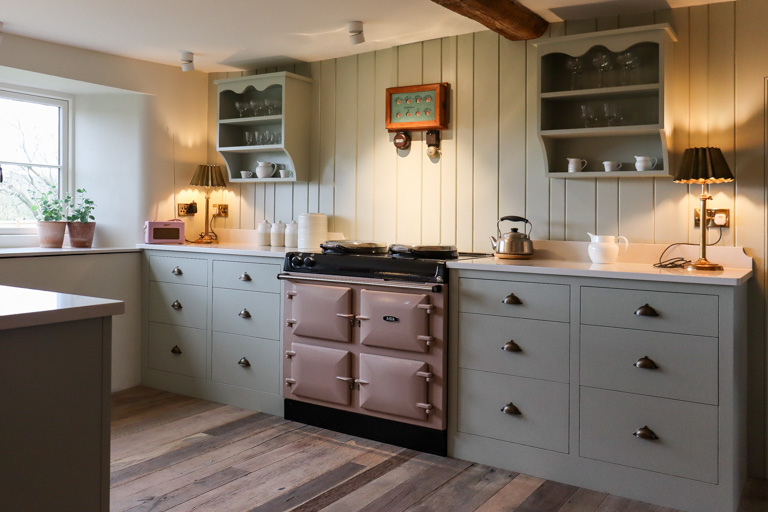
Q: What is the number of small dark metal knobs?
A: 12